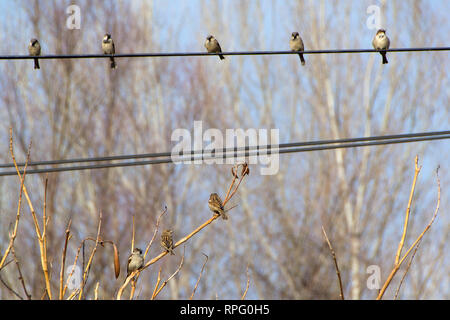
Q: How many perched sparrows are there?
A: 8